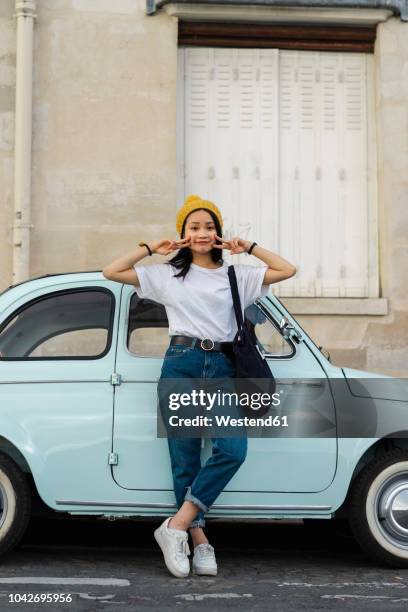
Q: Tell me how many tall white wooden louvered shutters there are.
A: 2